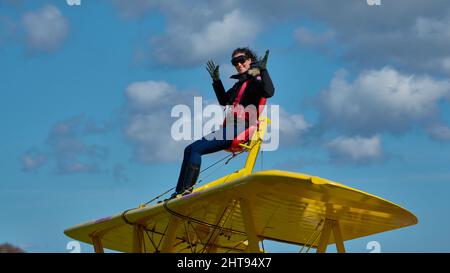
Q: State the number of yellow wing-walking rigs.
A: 1